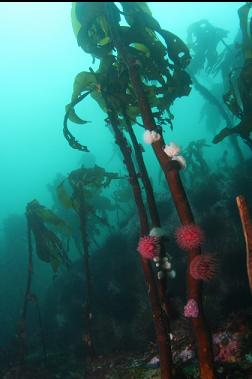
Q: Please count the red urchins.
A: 3